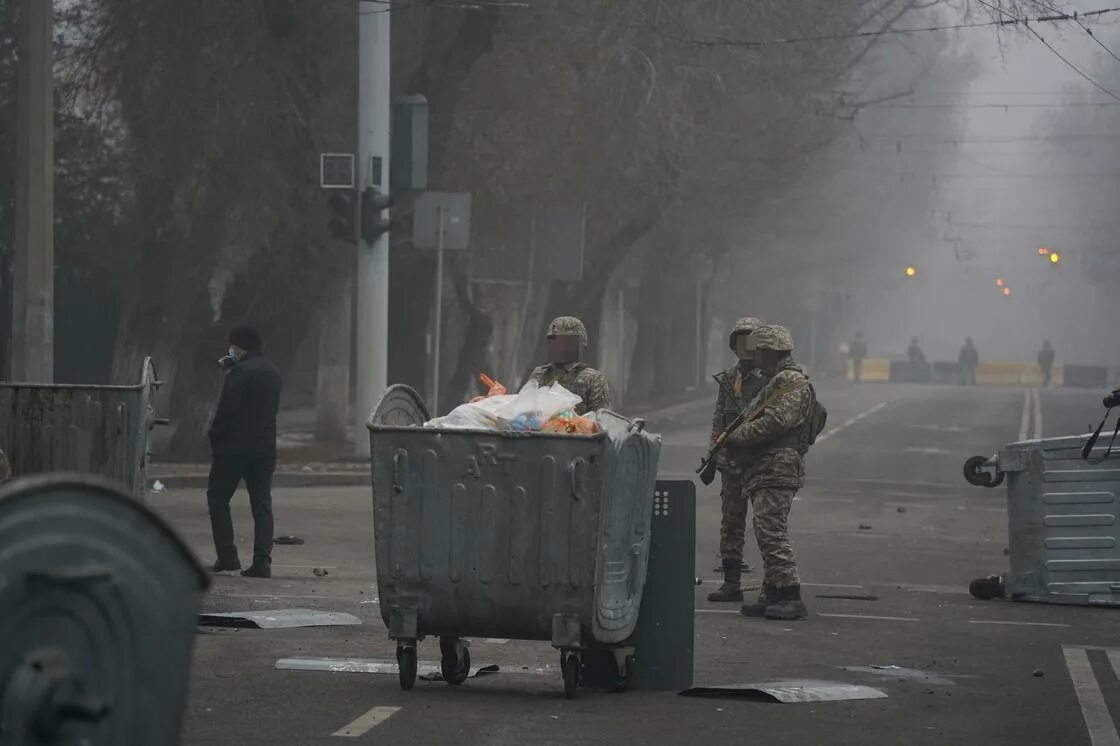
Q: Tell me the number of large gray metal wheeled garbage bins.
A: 4